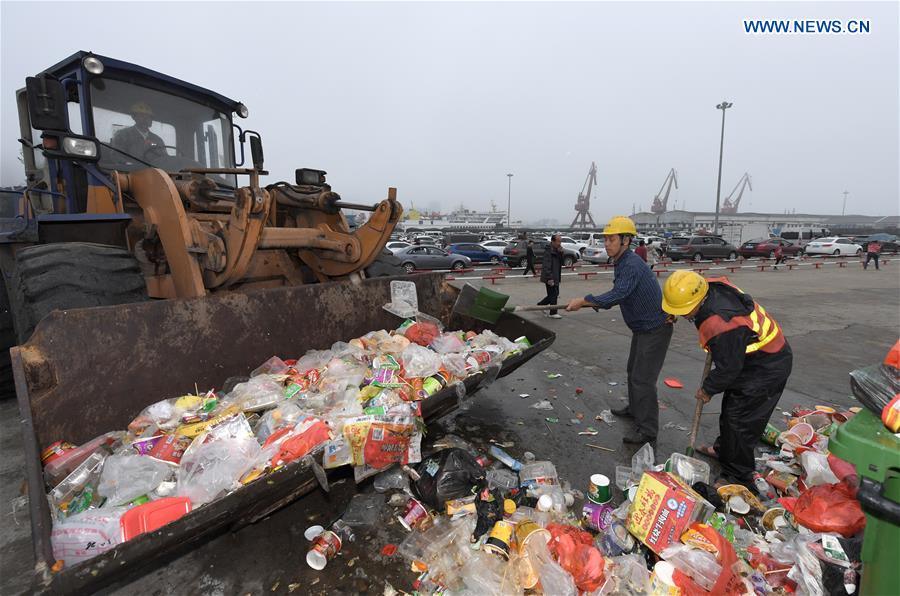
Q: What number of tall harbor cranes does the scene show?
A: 3